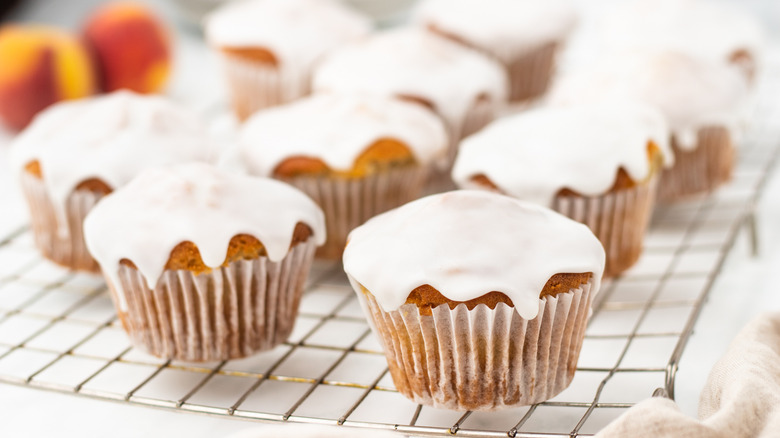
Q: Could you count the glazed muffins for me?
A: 10